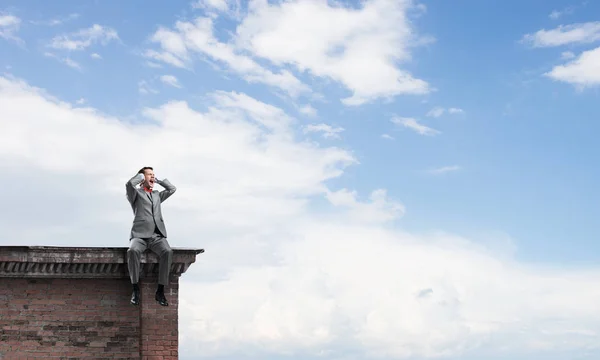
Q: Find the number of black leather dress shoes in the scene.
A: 2